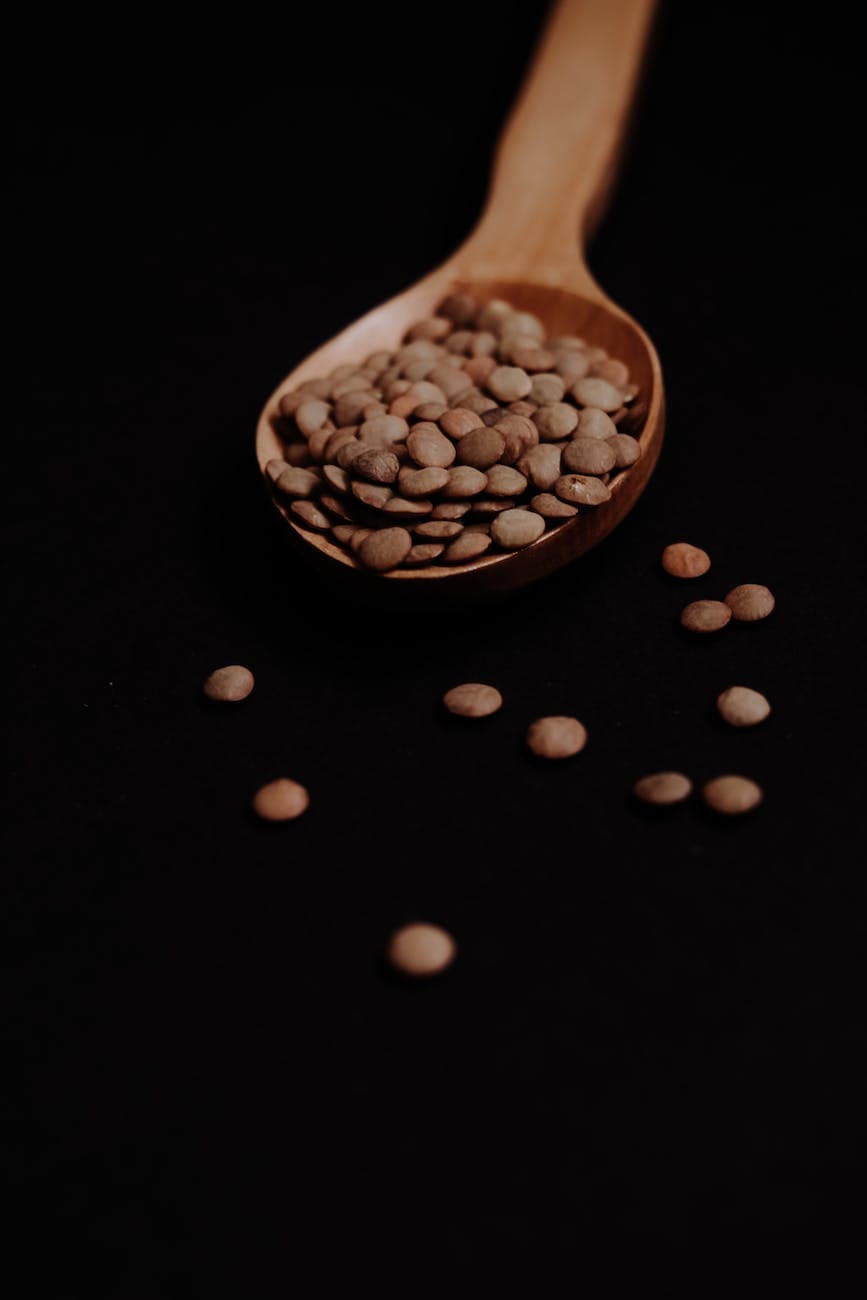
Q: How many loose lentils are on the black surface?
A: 11